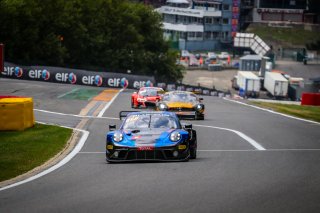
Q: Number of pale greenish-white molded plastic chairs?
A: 0